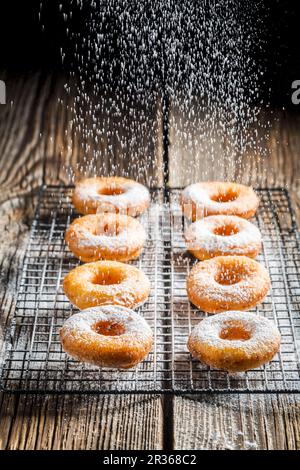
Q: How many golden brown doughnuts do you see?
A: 8